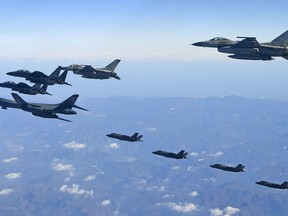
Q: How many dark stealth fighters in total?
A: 4